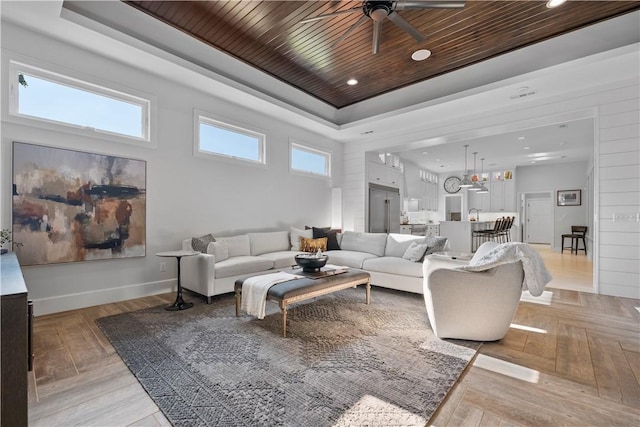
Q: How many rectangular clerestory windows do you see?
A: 3